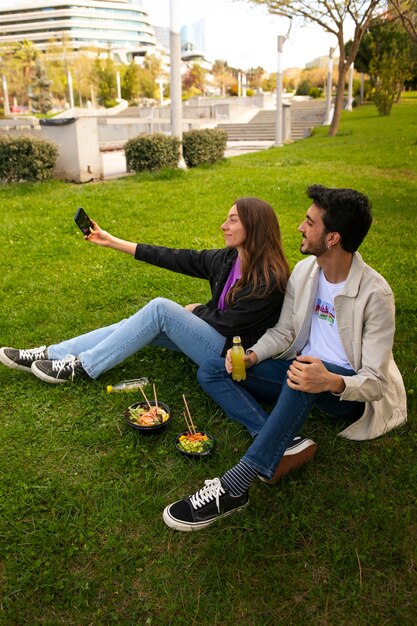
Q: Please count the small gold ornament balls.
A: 0